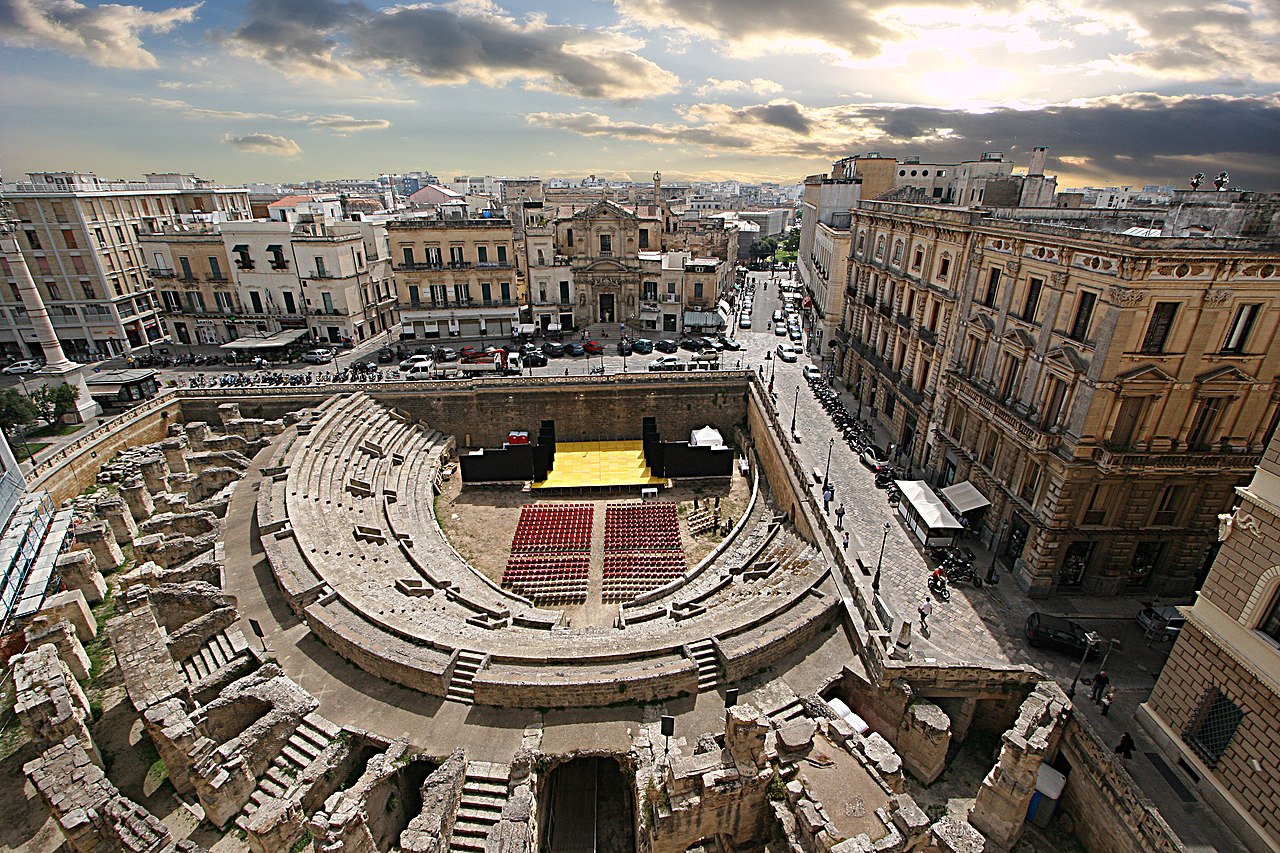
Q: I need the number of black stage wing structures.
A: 2